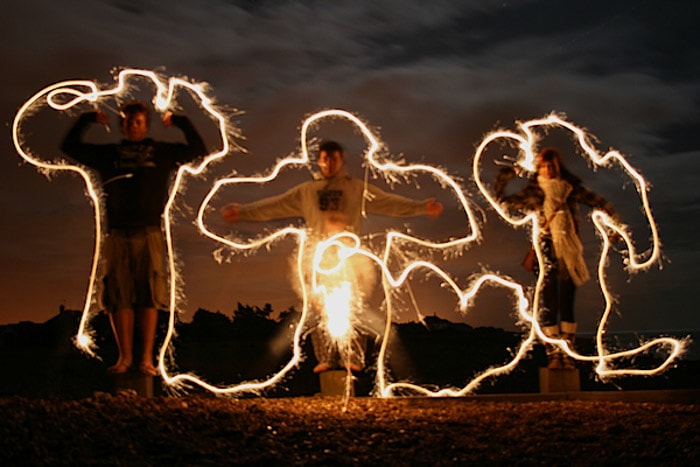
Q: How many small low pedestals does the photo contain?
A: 3